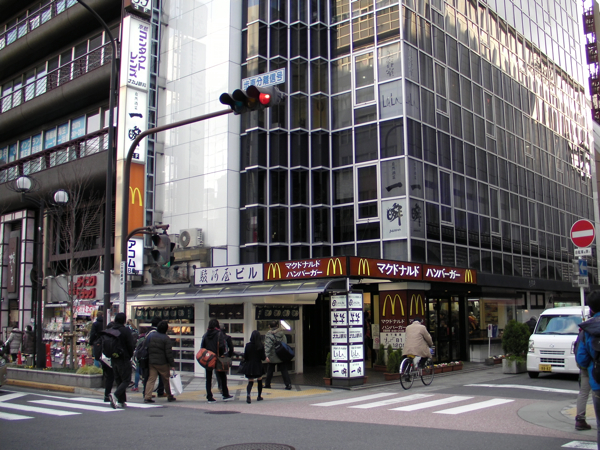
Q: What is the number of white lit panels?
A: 10